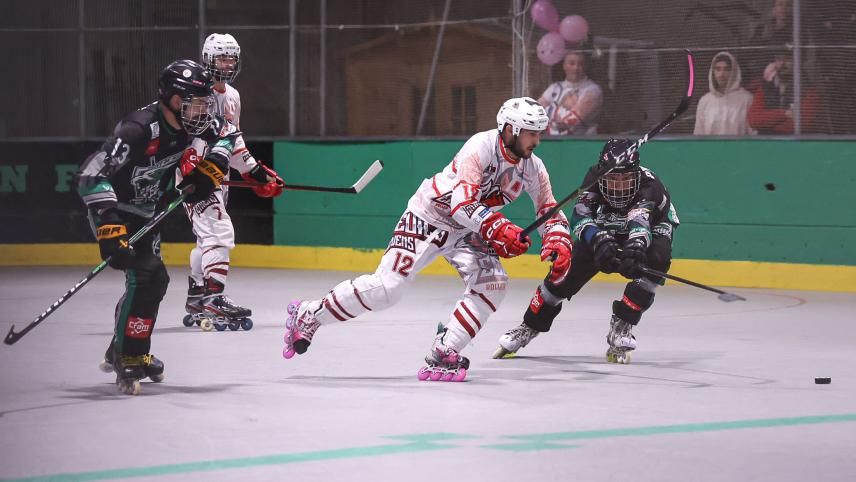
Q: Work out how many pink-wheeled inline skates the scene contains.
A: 2